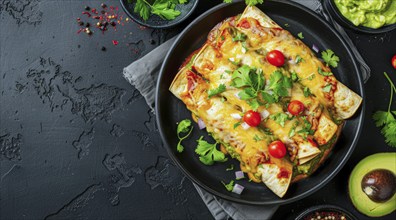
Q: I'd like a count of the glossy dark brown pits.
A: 1